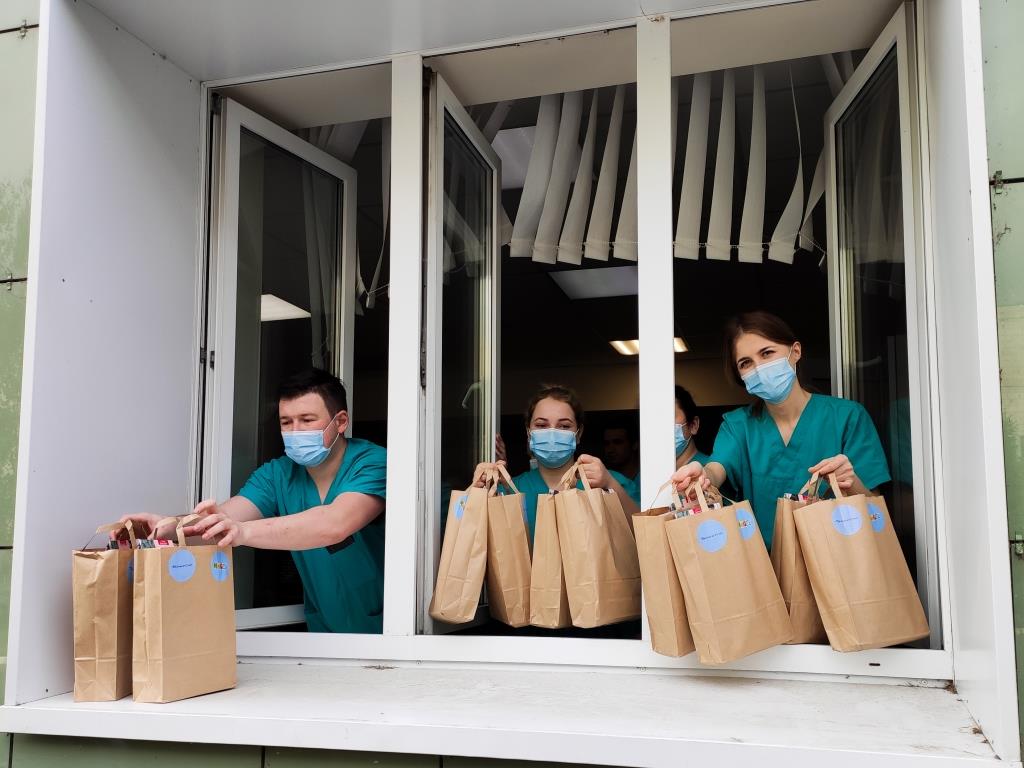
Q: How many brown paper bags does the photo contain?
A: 10